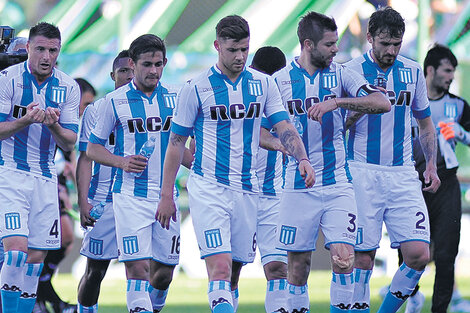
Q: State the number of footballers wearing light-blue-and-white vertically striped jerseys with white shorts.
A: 7